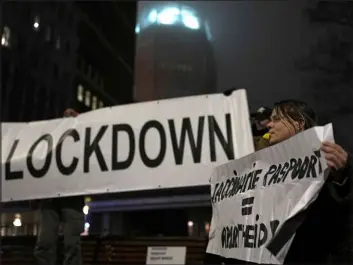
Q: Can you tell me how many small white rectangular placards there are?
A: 1